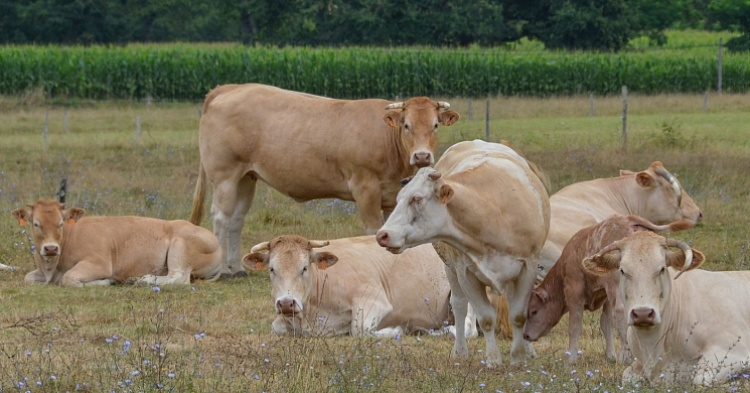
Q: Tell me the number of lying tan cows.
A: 4